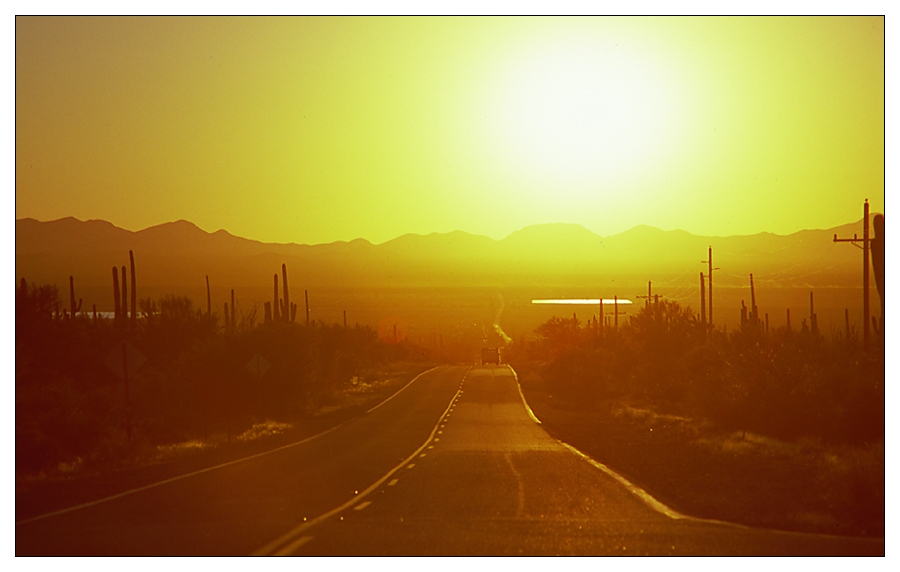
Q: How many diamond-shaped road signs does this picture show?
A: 2